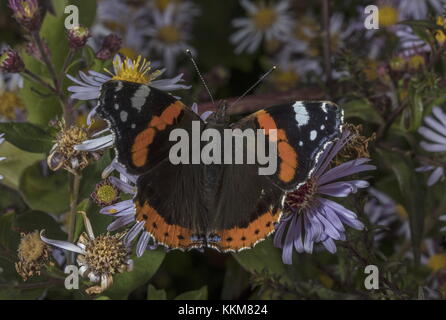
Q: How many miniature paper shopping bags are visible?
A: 0